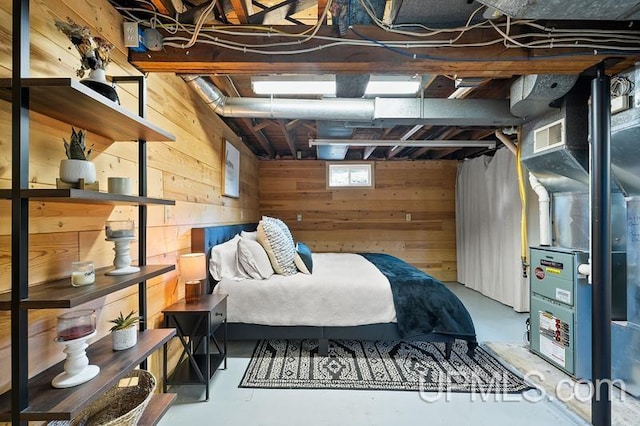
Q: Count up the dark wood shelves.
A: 5